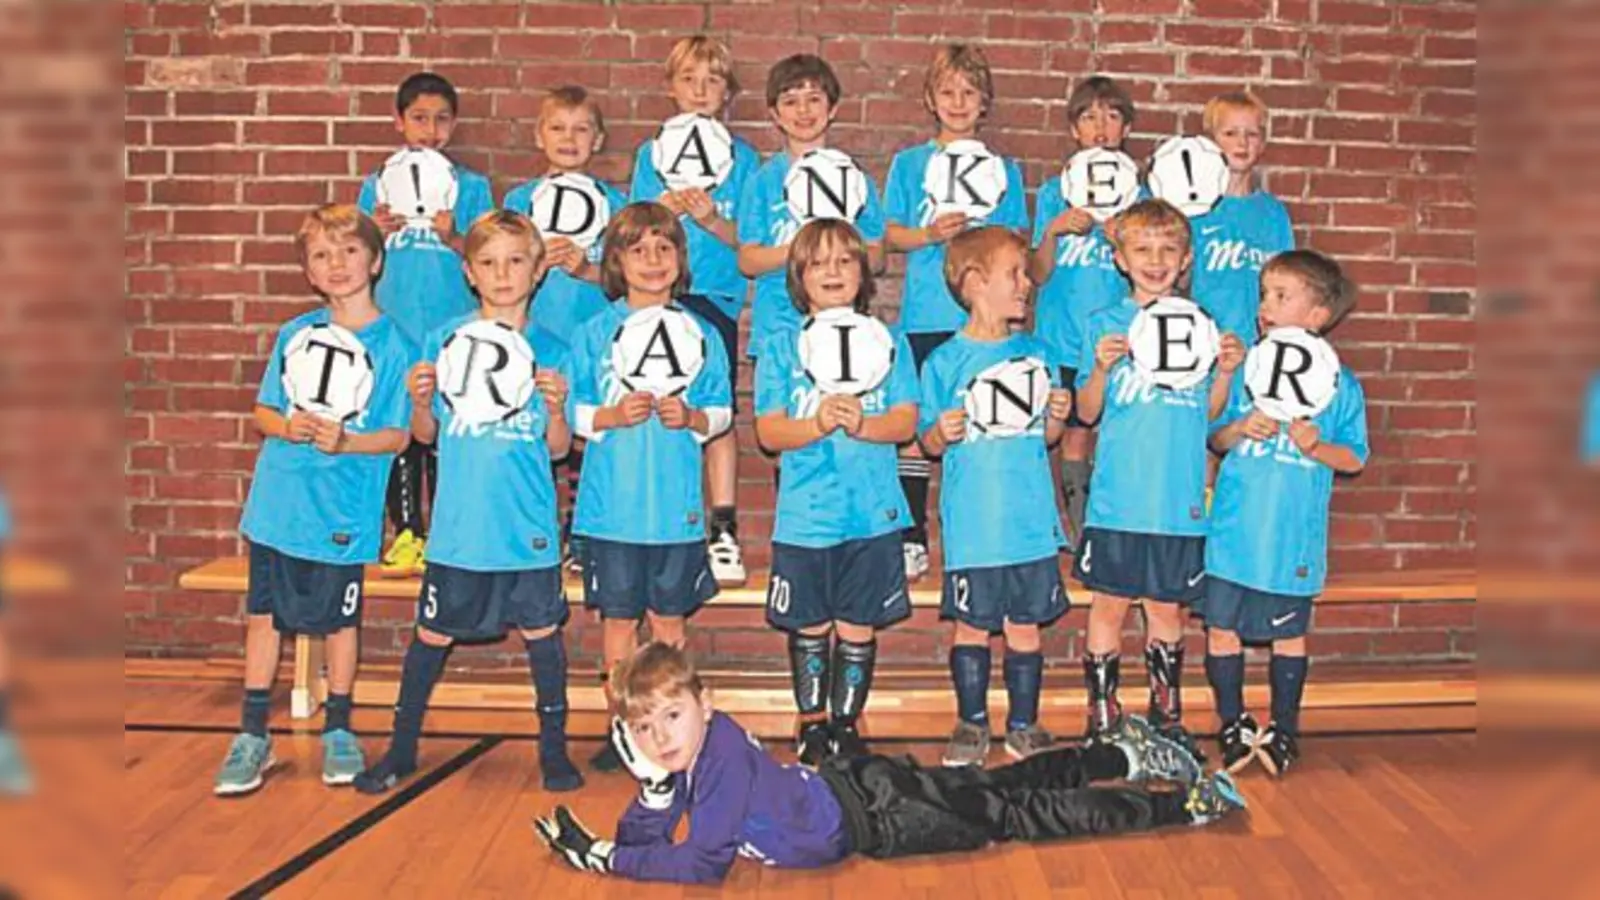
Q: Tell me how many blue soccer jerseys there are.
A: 14